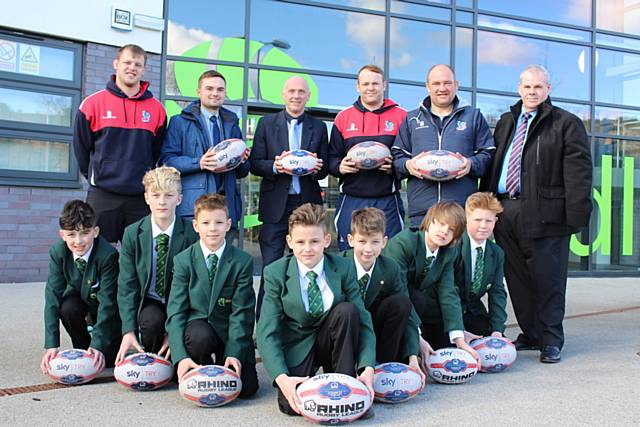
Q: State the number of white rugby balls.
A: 11